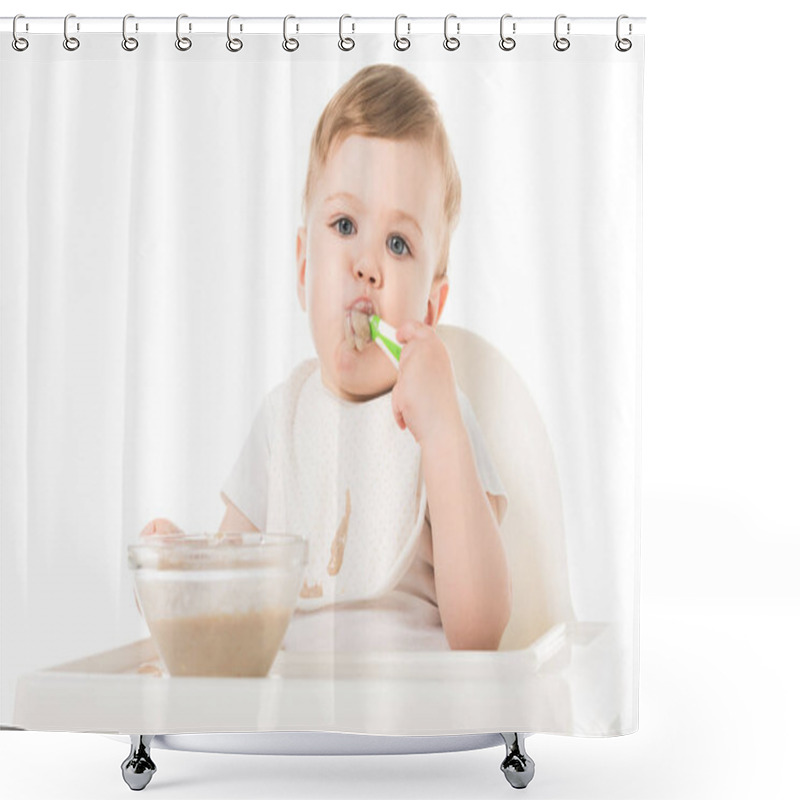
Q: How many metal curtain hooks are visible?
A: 12